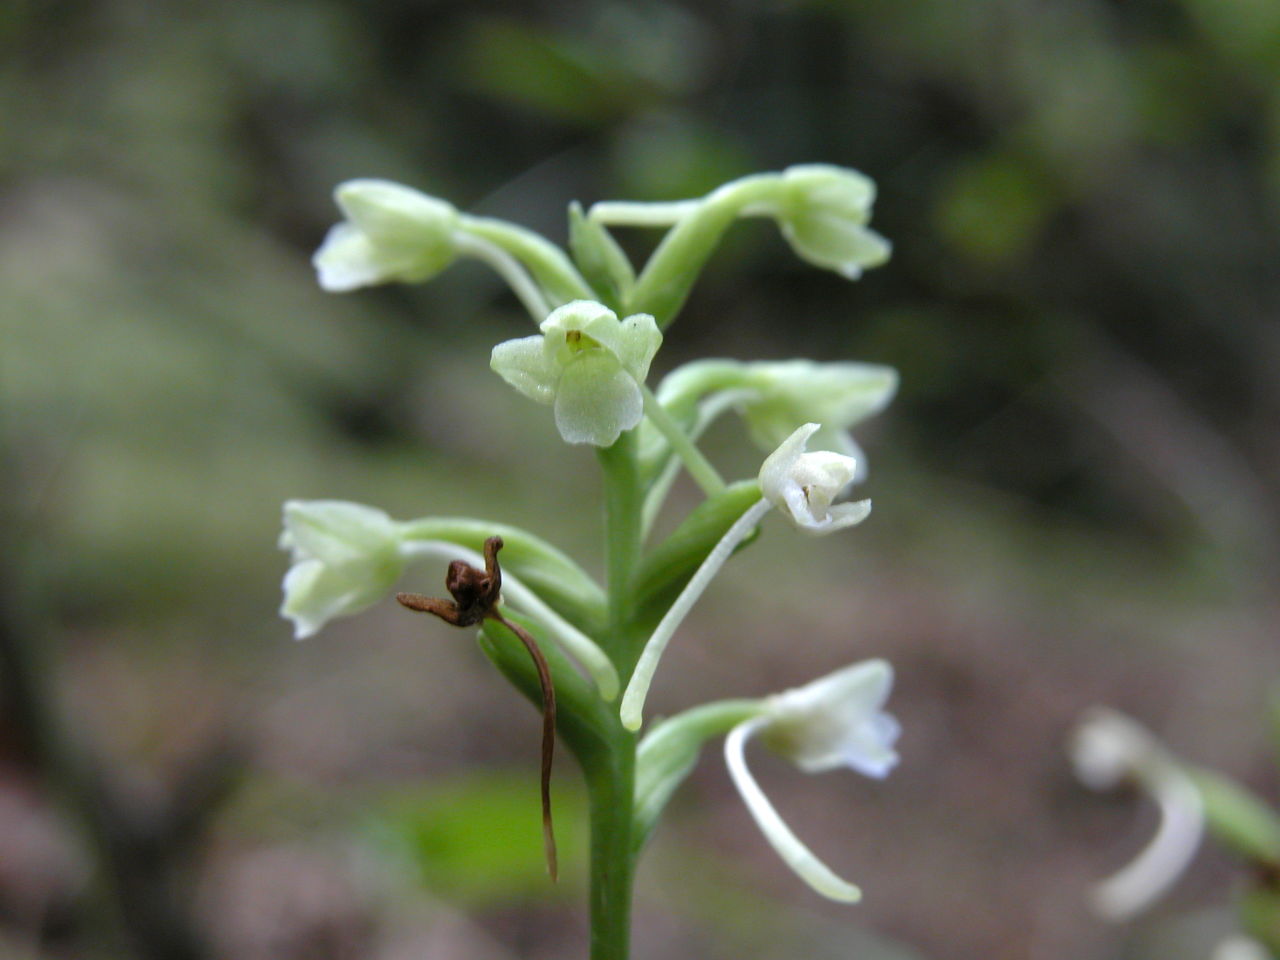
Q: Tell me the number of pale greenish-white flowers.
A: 7